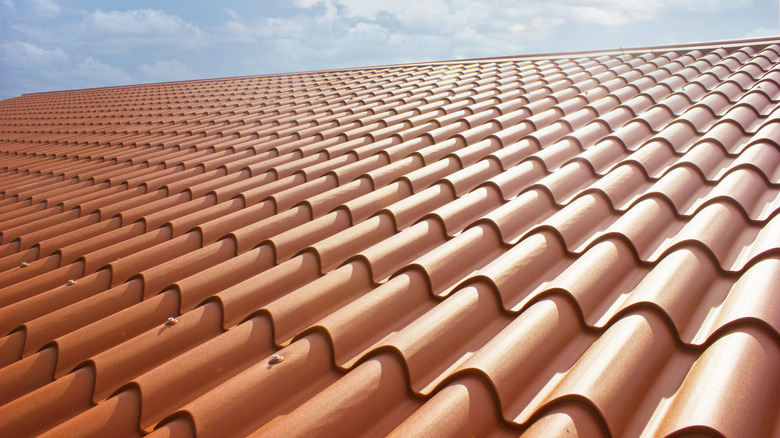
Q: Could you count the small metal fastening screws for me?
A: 4